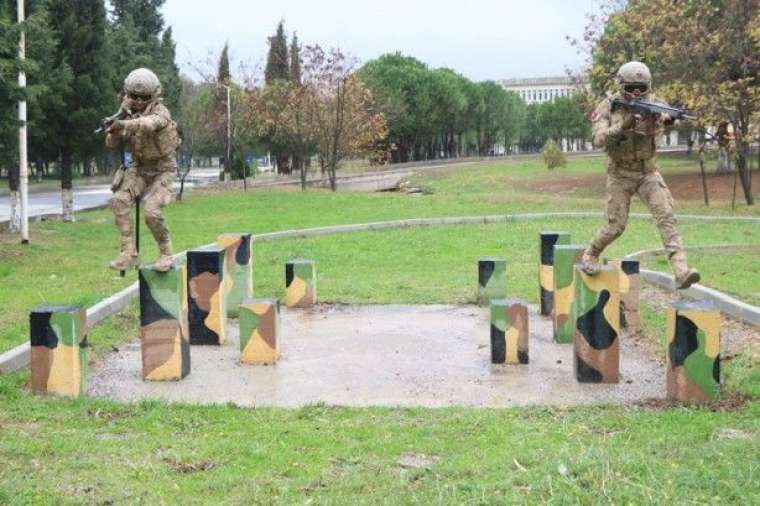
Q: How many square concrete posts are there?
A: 13